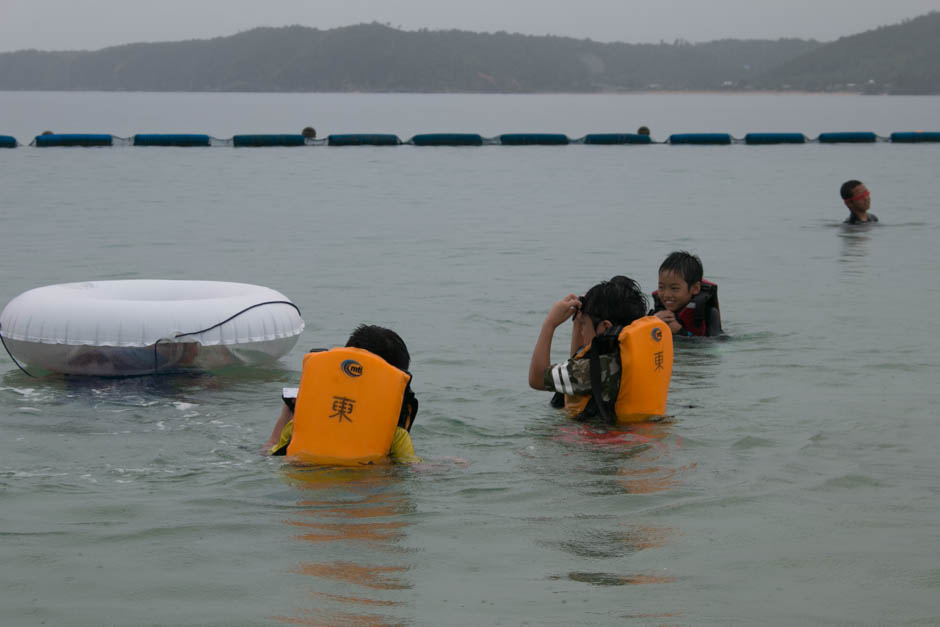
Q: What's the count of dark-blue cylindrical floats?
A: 12